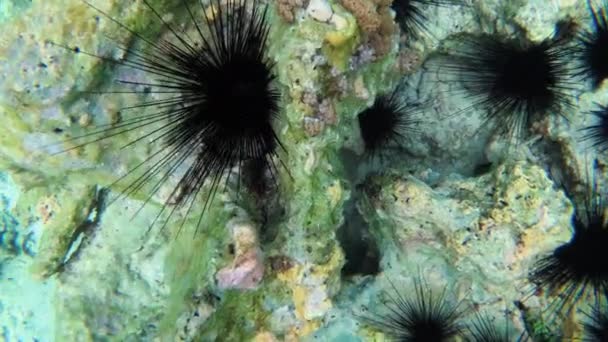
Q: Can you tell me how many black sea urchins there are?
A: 10